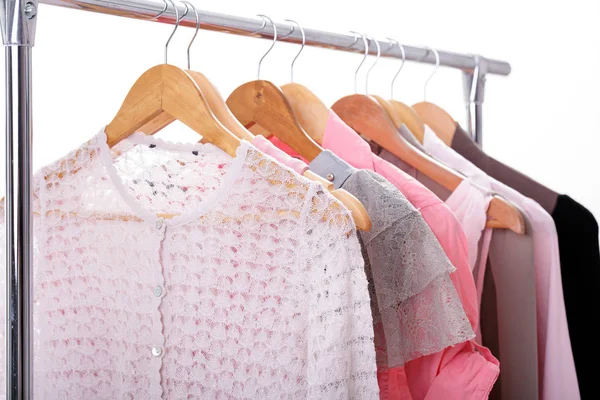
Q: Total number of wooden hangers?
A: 8